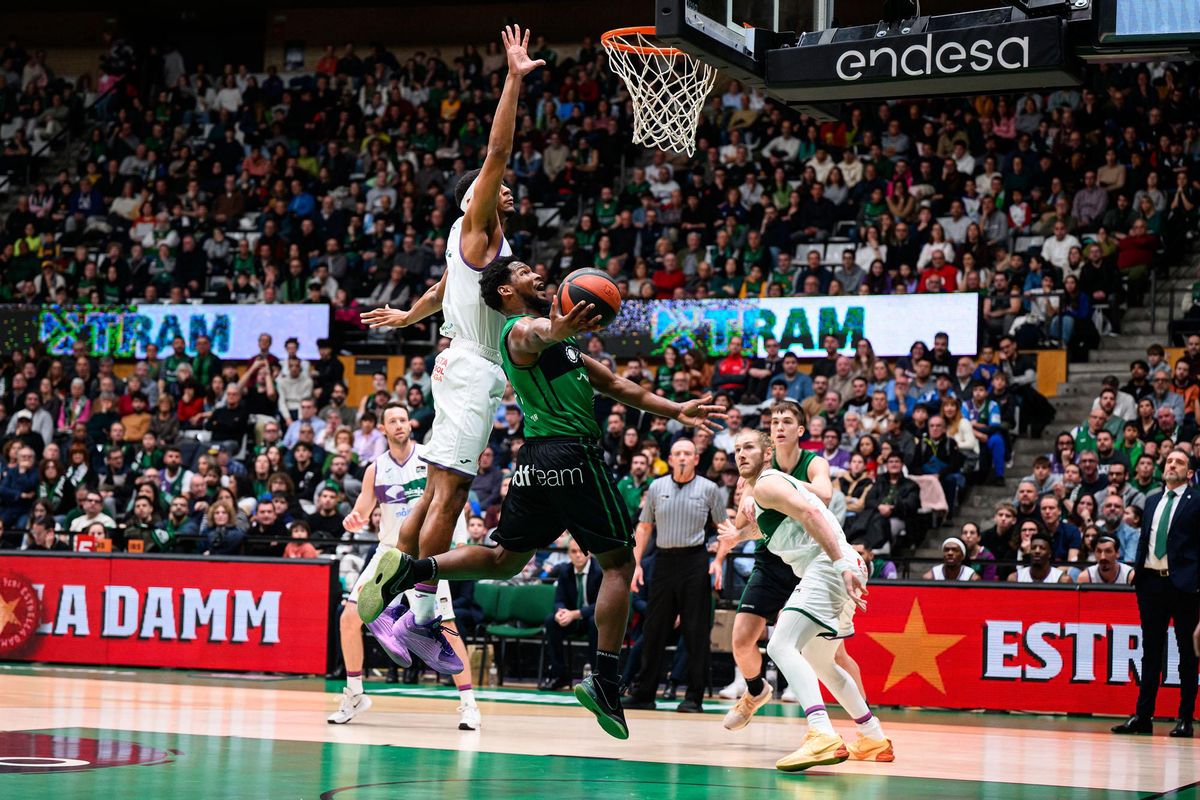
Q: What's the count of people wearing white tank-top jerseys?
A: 6